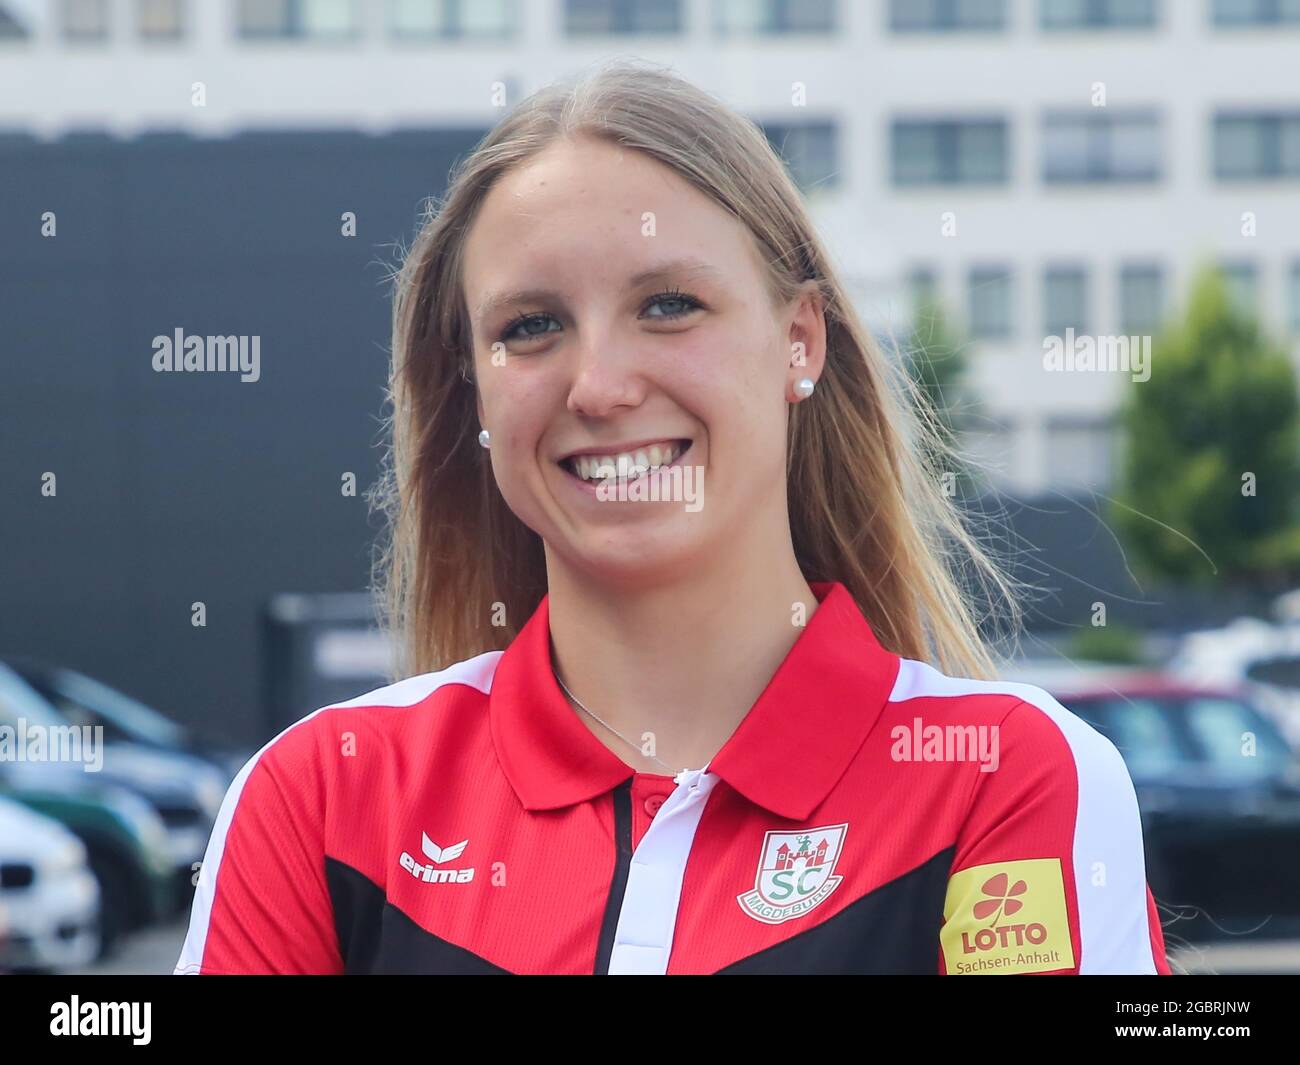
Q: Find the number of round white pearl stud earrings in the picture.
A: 2